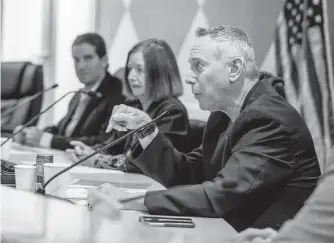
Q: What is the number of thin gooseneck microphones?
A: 3